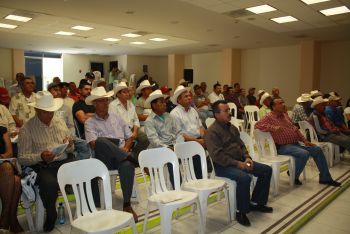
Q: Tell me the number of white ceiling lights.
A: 12